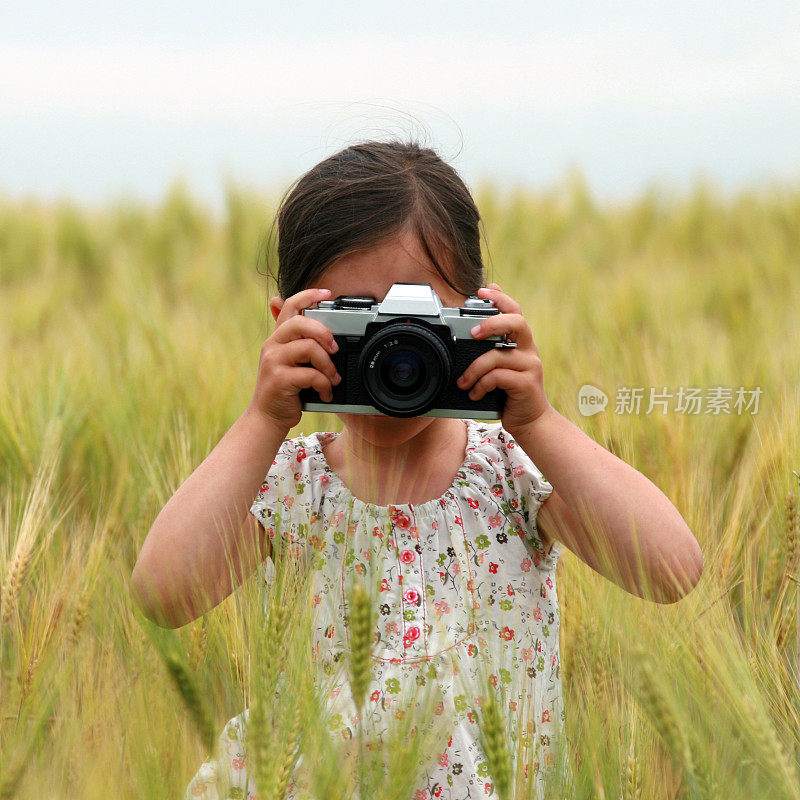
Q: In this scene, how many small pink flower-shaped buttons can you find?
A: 4